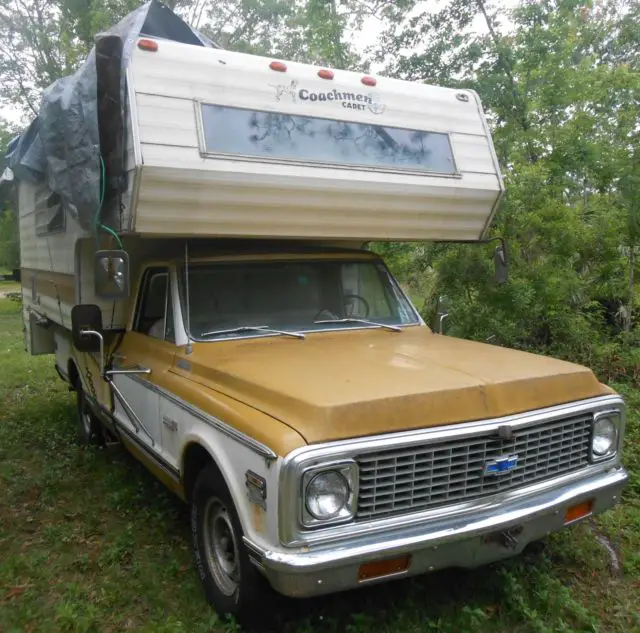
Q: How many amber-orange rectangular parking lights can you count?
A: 2